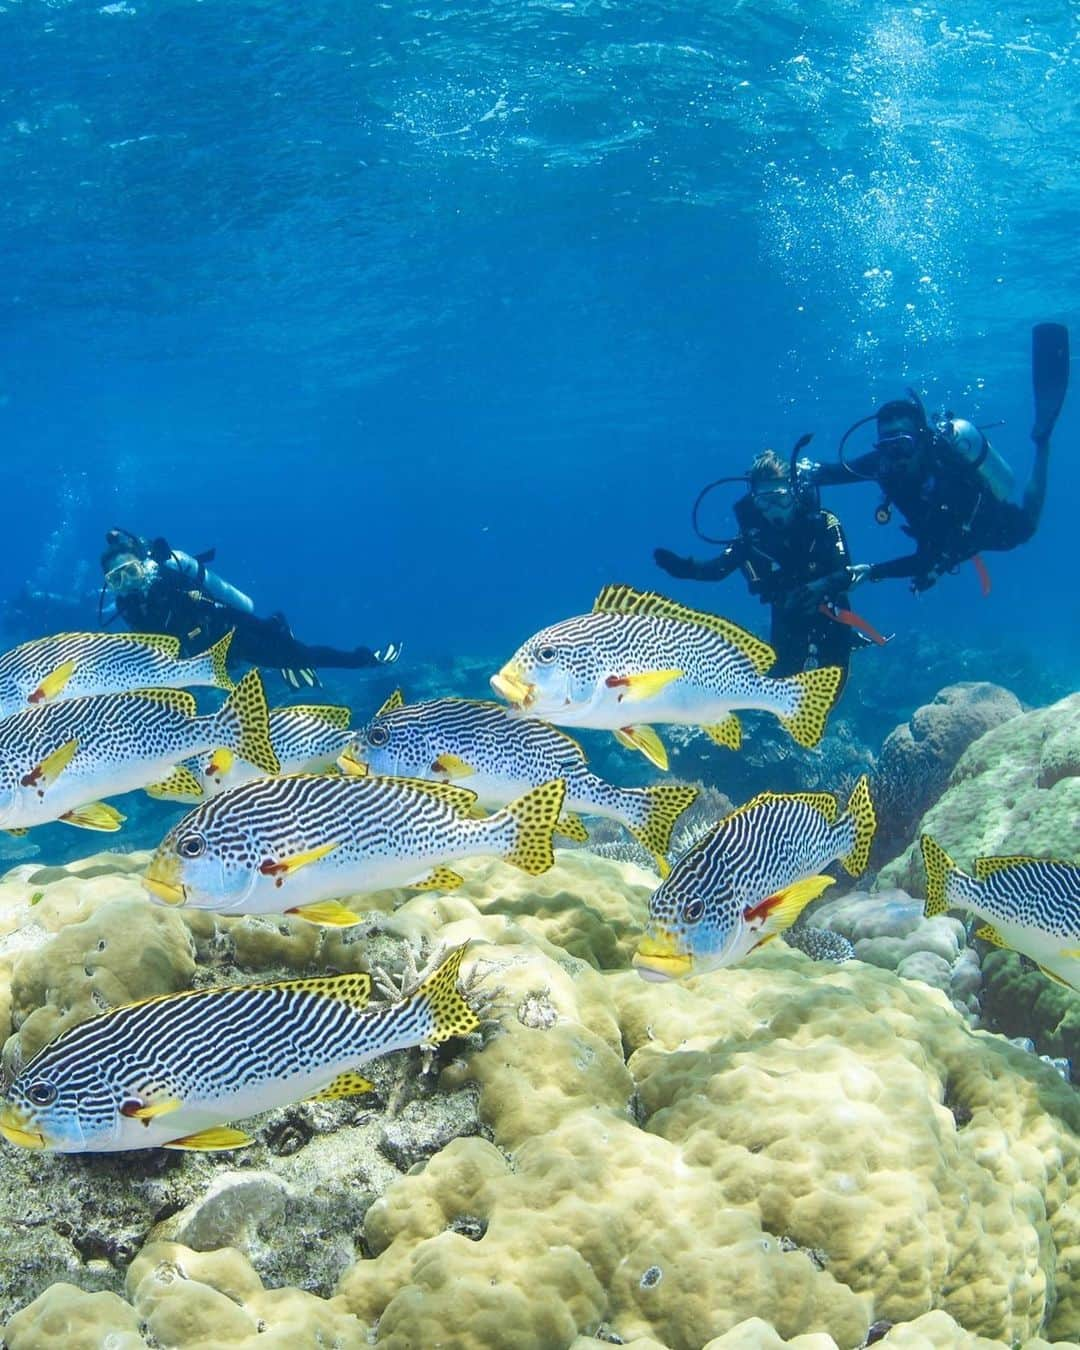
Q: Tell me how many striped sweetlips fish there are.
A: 9